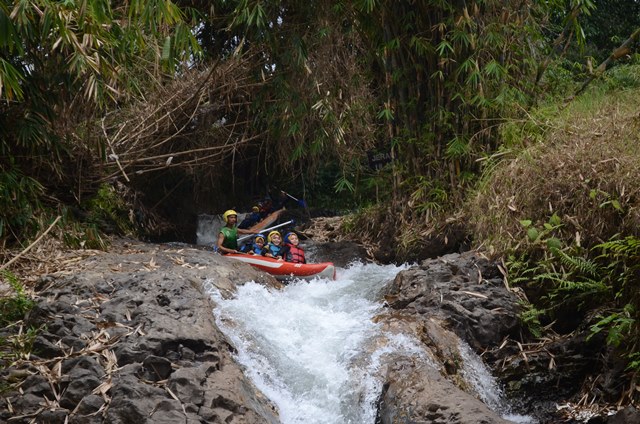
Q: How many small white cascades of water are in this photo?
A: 2